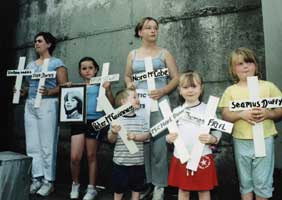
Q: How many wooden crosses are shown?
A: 8